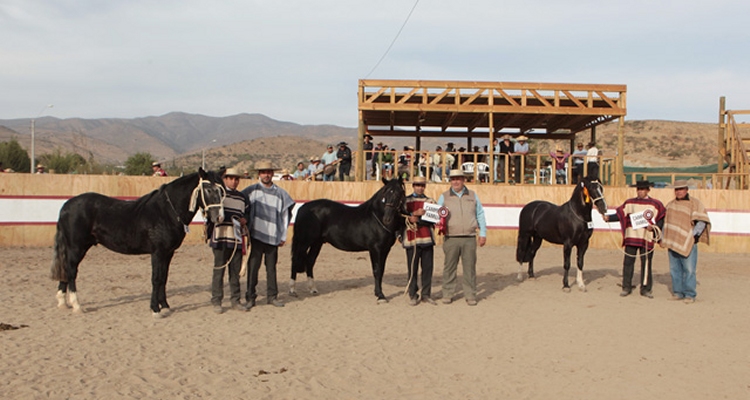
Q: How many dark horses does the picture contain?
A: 3